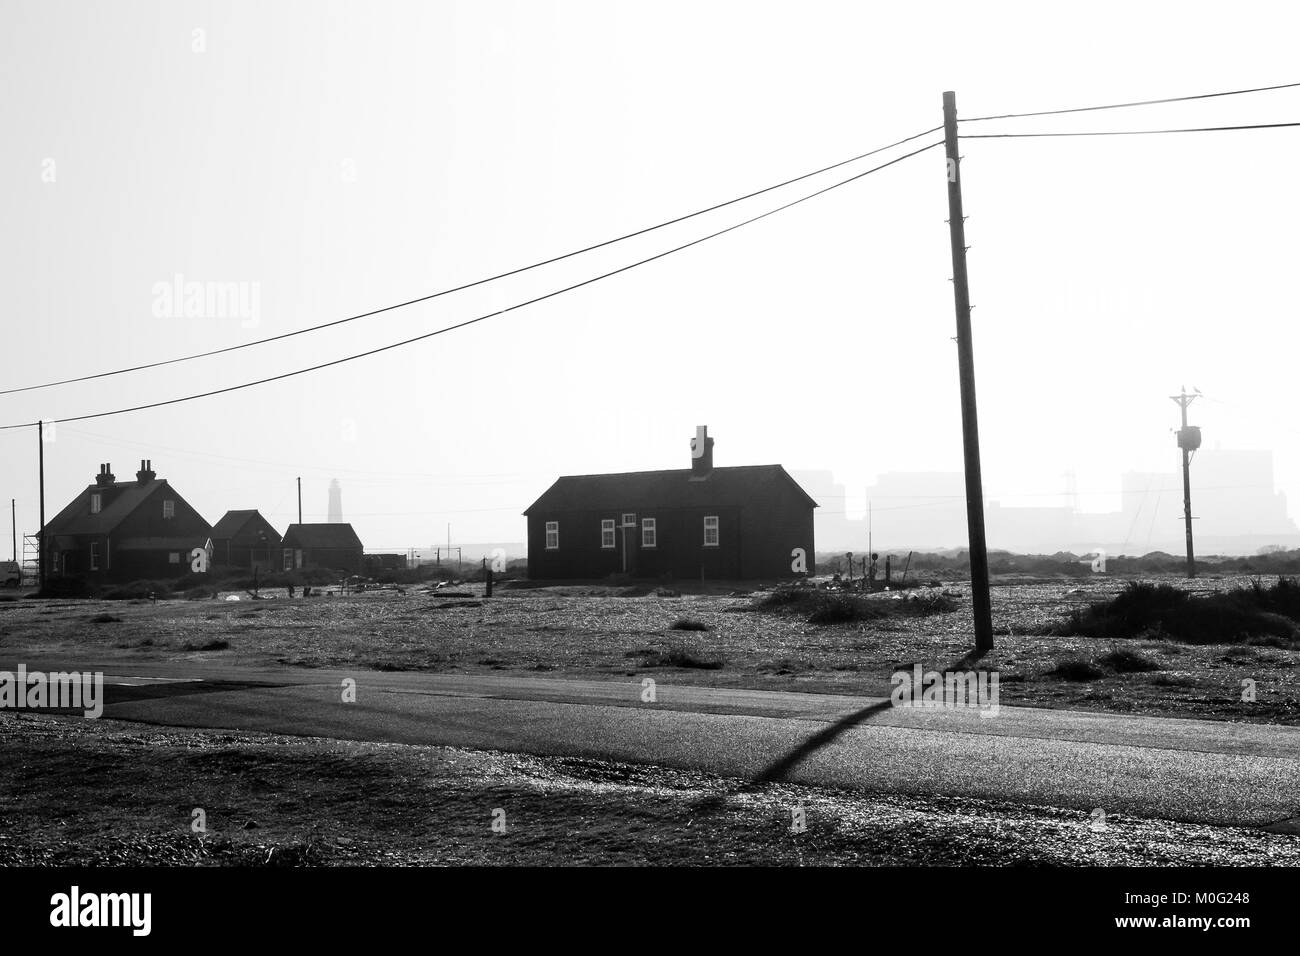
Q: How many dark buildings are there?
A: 4